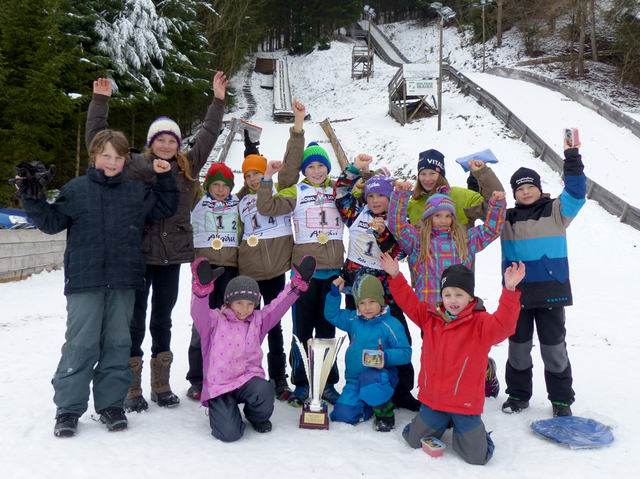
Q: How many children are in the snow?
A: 12